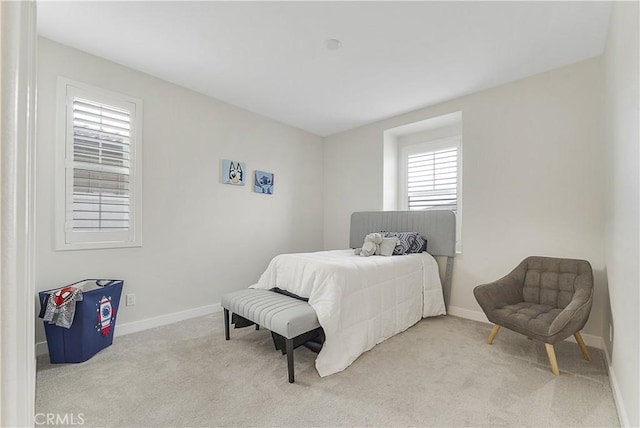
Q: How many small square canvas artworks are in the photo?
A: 2